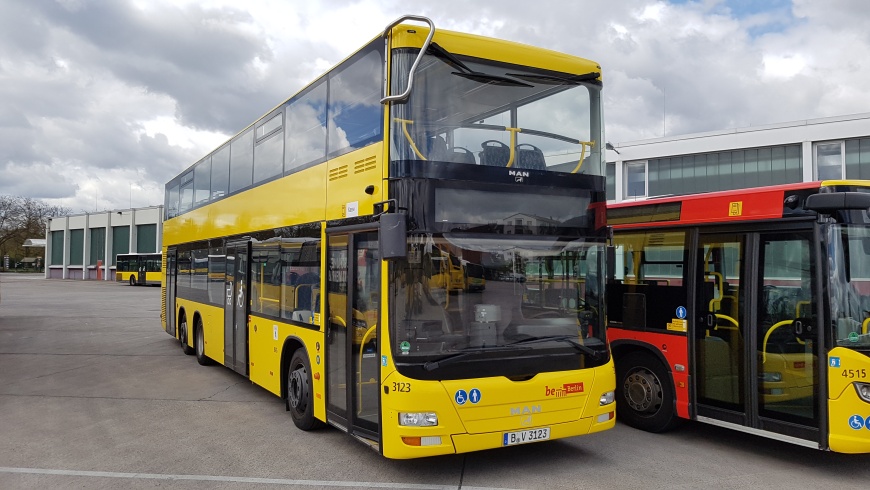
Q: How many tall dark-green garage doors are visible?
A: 5